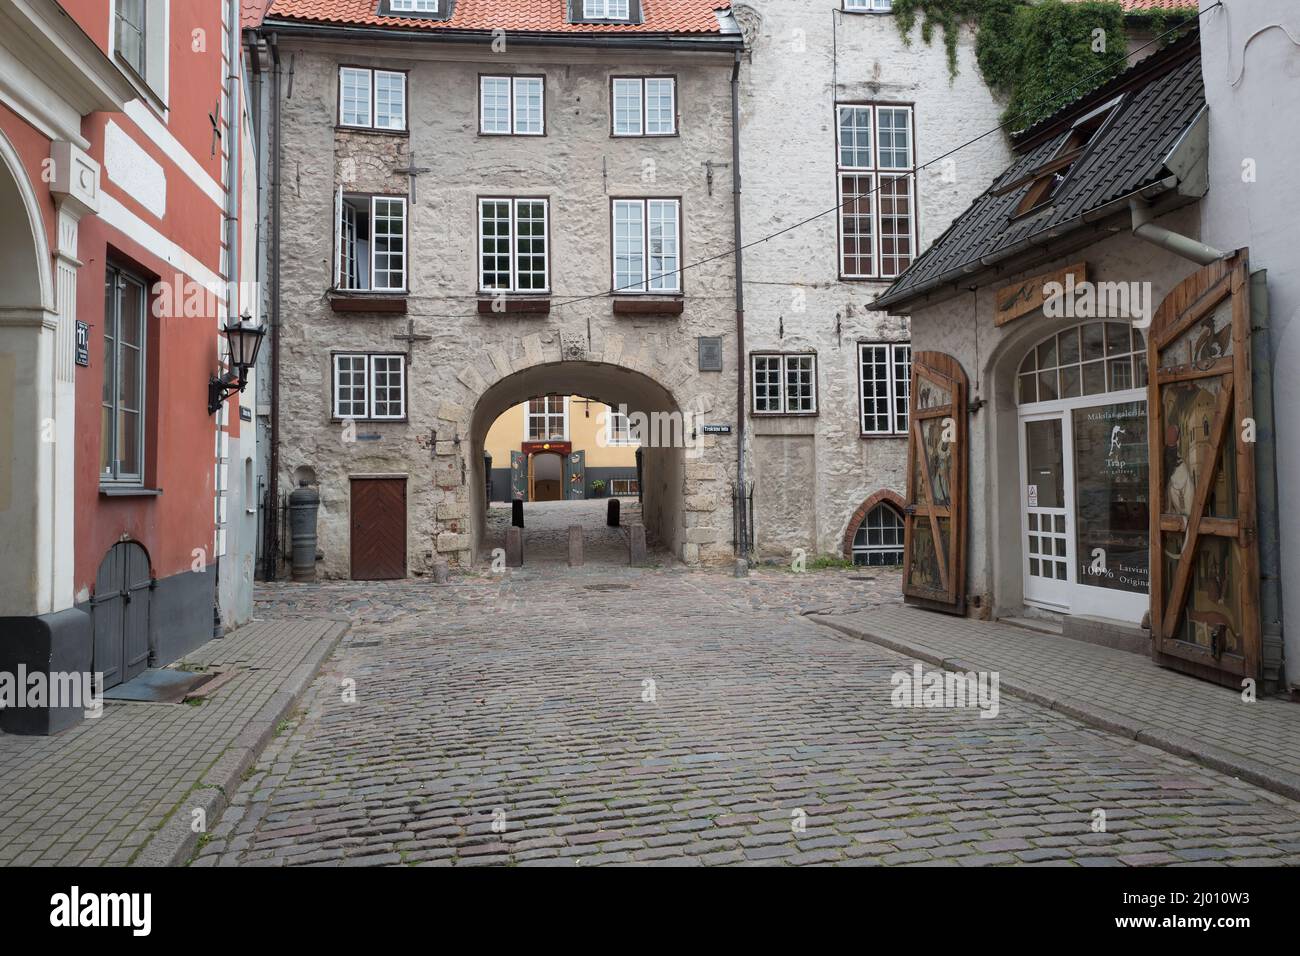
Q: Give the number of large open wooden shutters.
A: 2